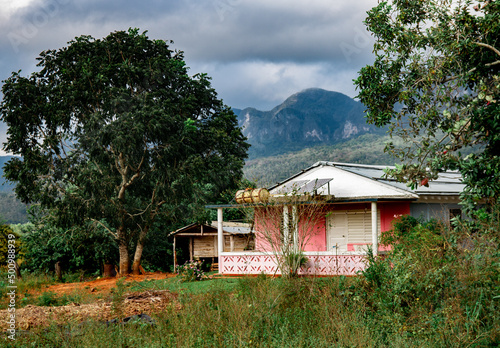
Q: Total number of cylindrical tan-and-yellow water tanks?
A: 1